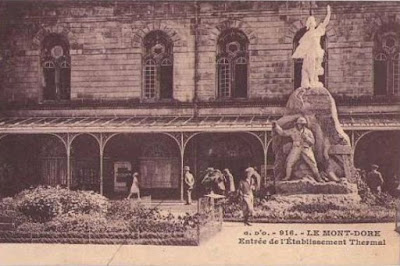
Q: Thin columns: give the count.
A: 5